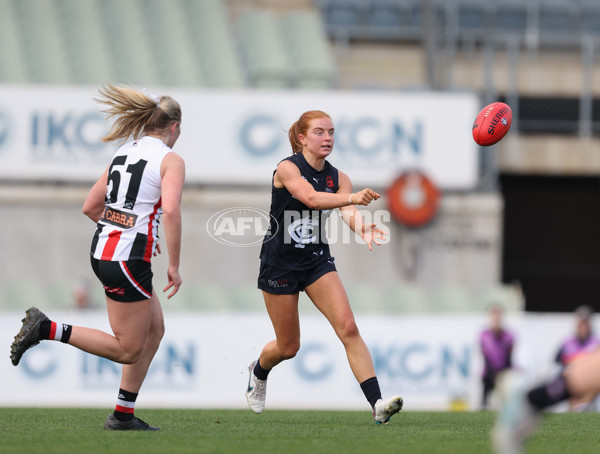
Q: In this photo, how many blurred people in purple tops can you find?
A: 2